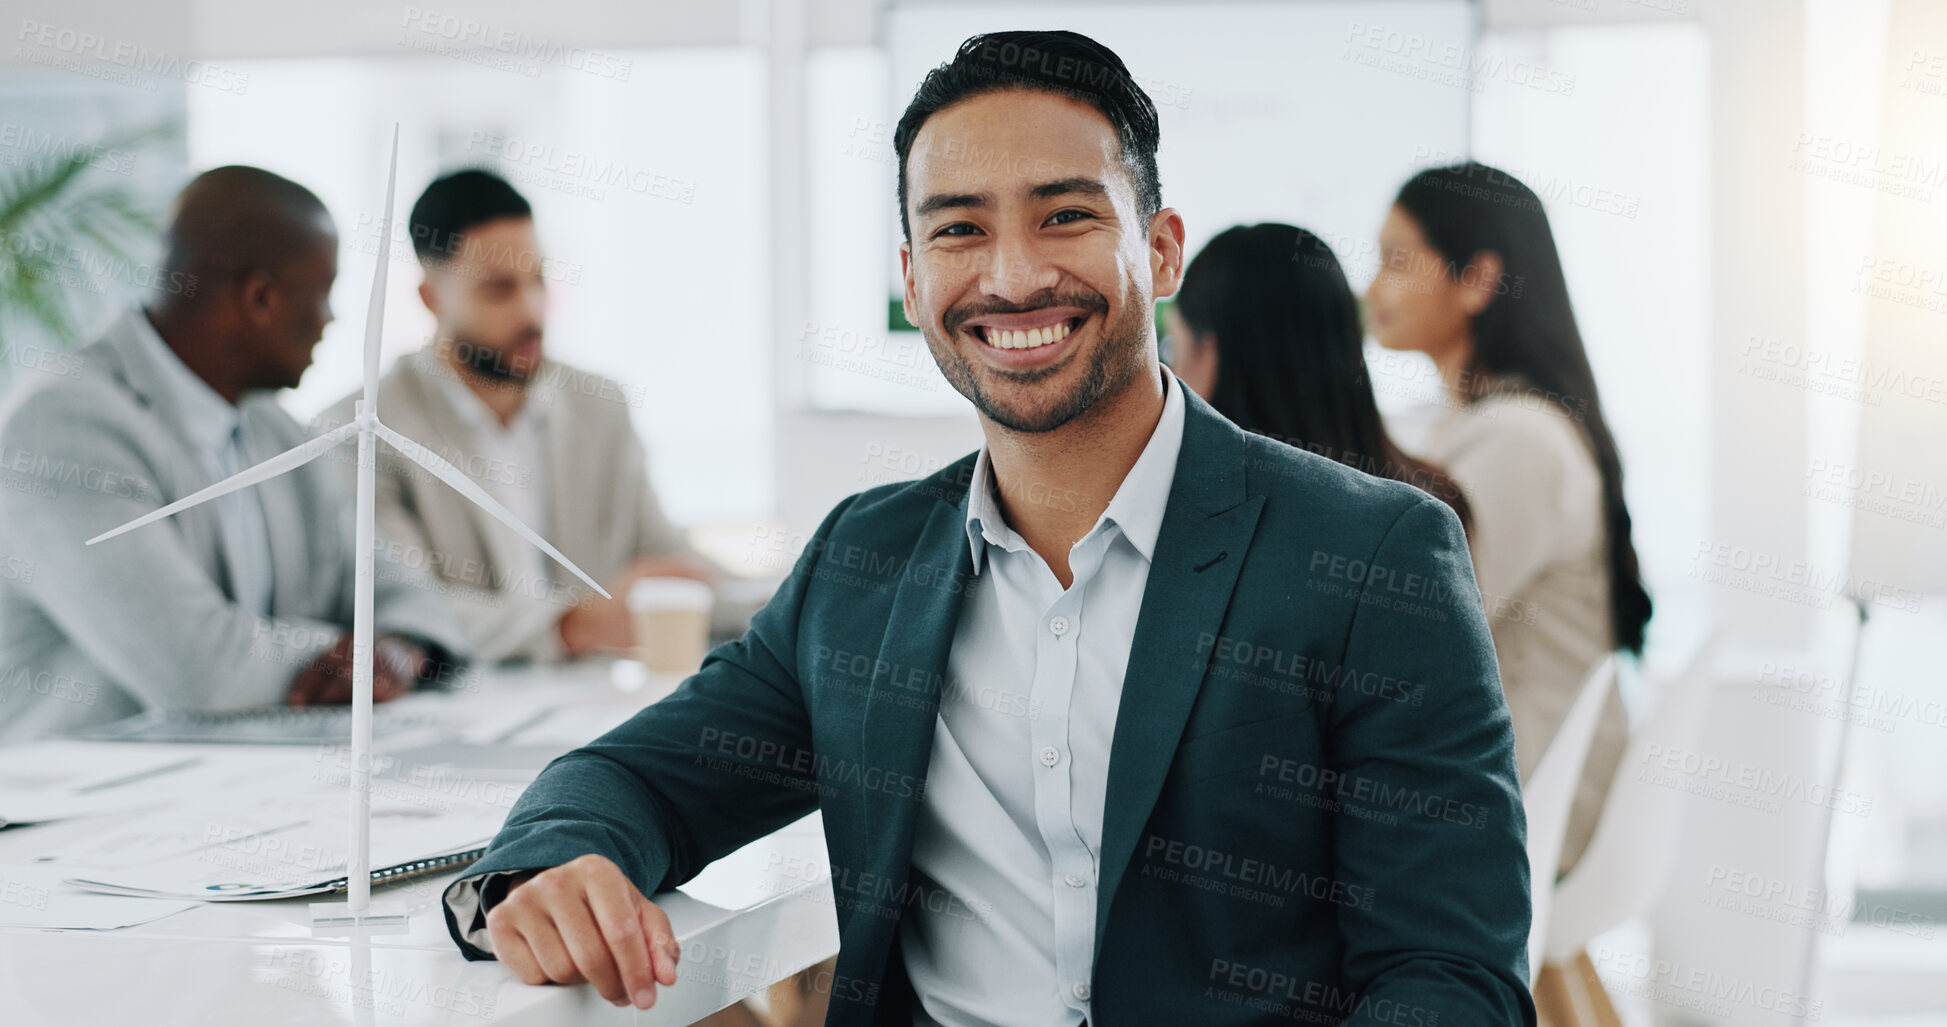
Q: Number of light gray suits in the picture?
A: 1